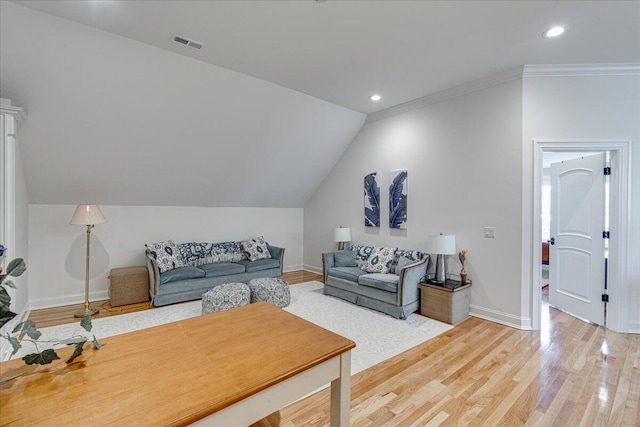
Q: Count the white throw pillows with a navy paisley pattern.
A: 3